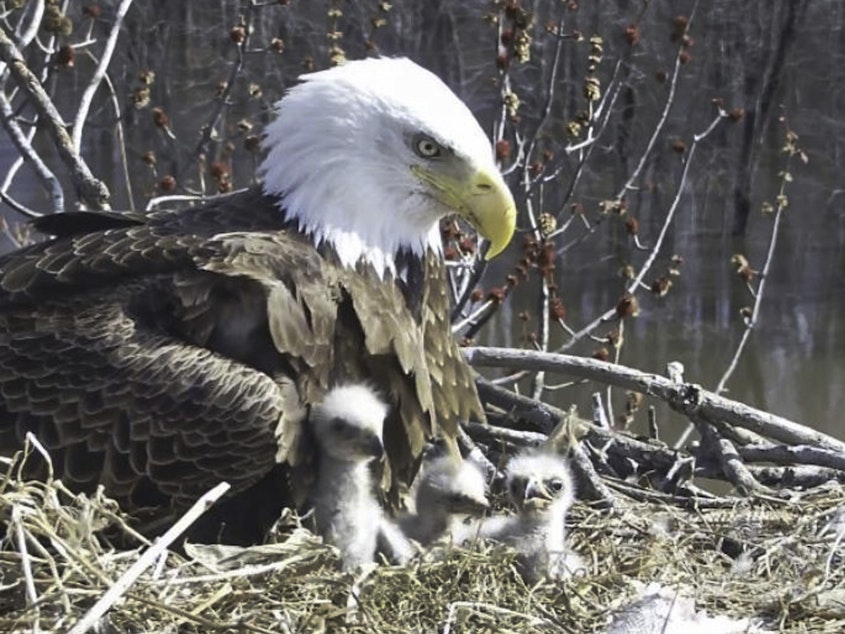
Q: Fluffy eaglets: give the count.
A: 3